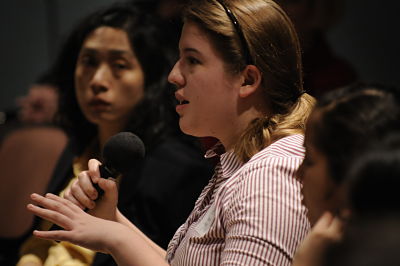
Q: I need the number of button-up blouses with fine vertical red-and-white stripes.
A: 1